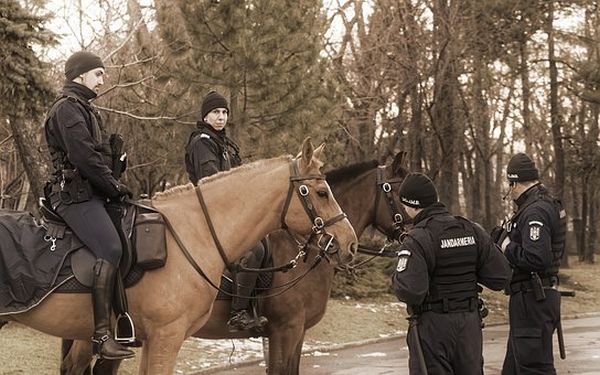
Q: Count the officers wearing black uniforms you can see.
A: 4